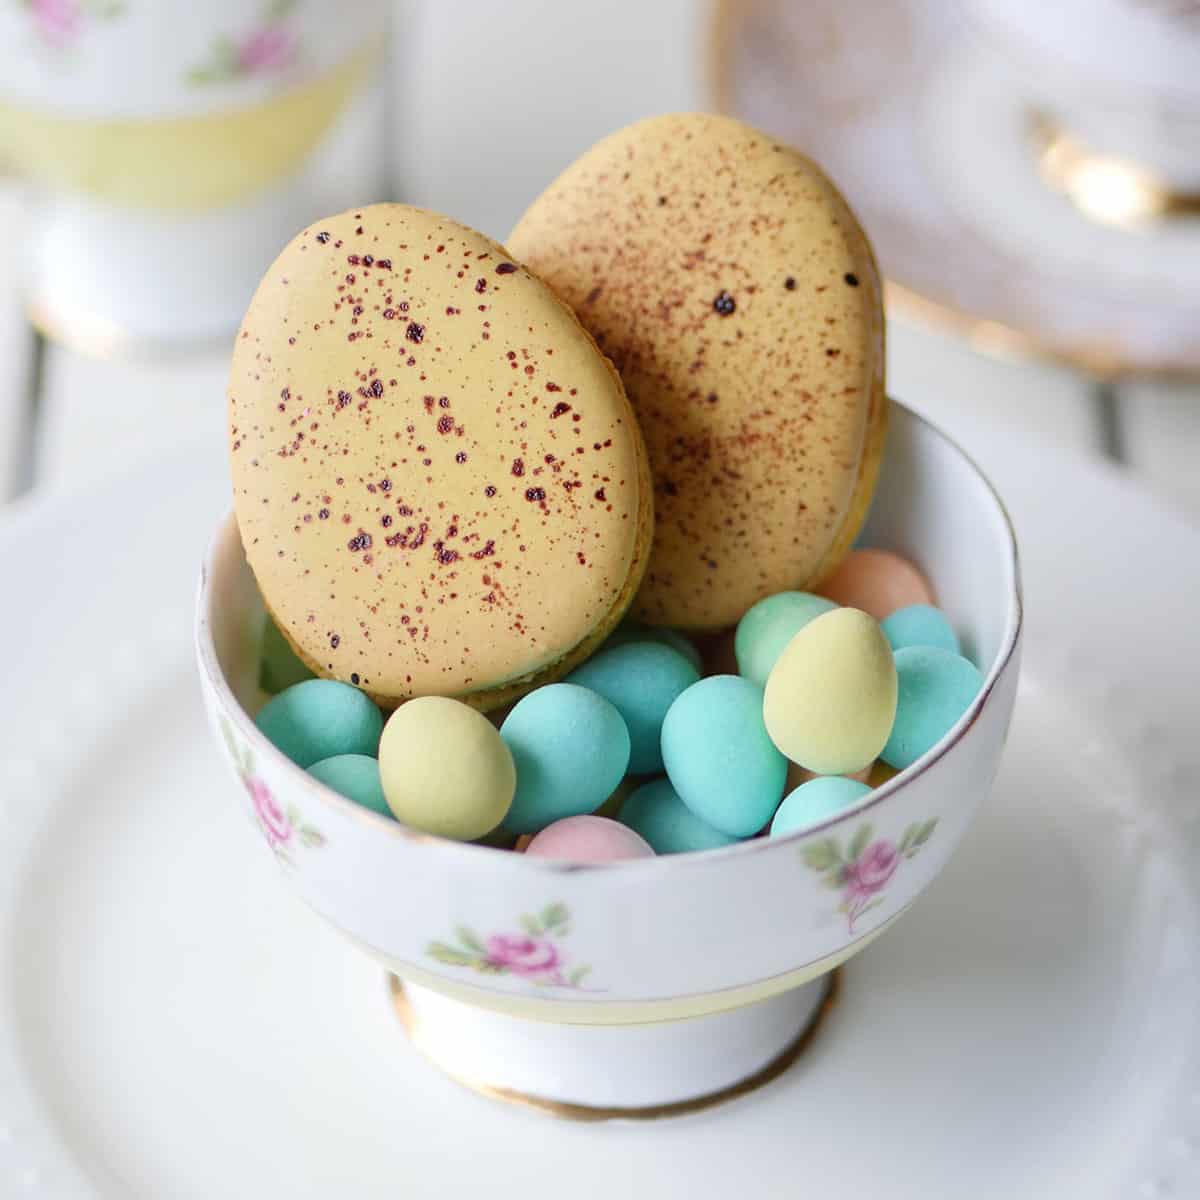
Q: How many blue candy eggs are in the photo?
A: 9